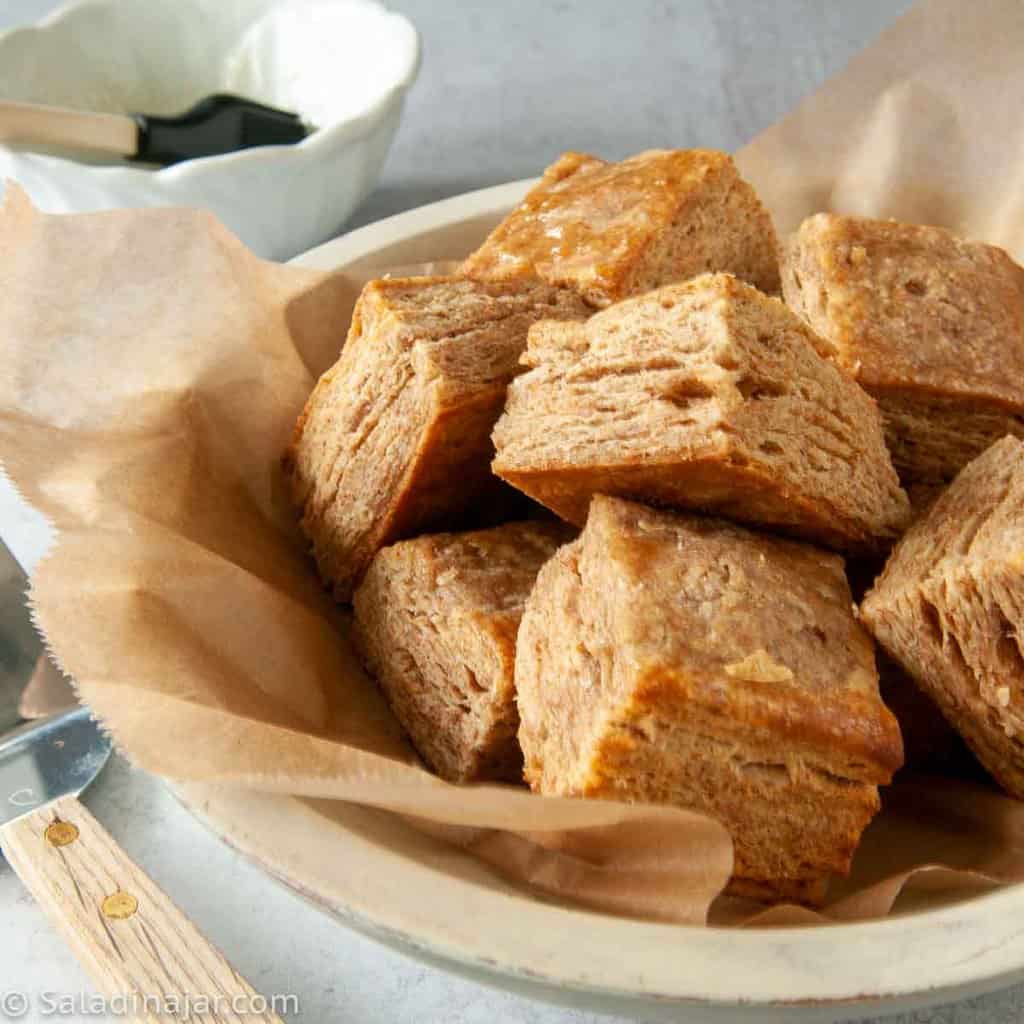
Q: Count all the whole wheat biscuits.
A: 7